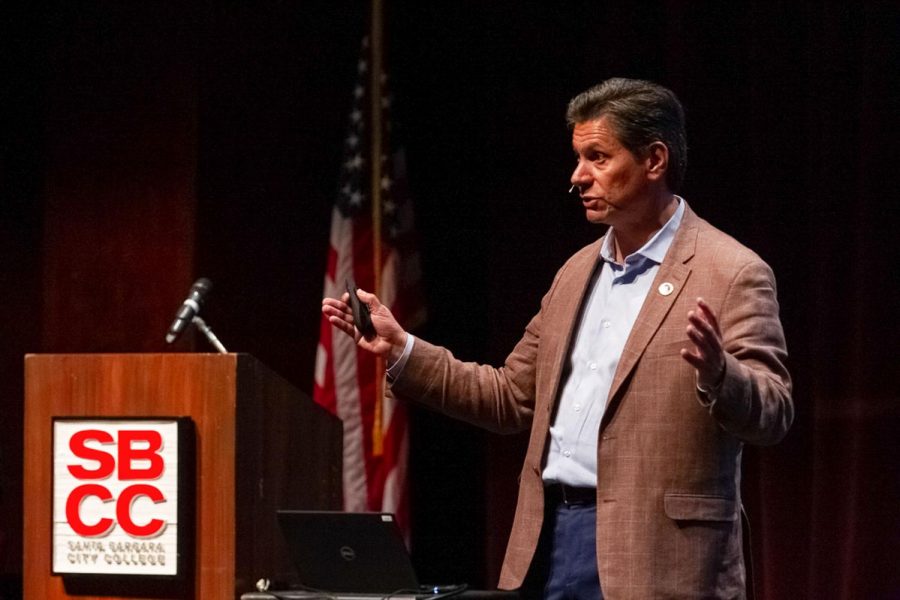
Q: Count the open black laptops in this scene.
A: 1